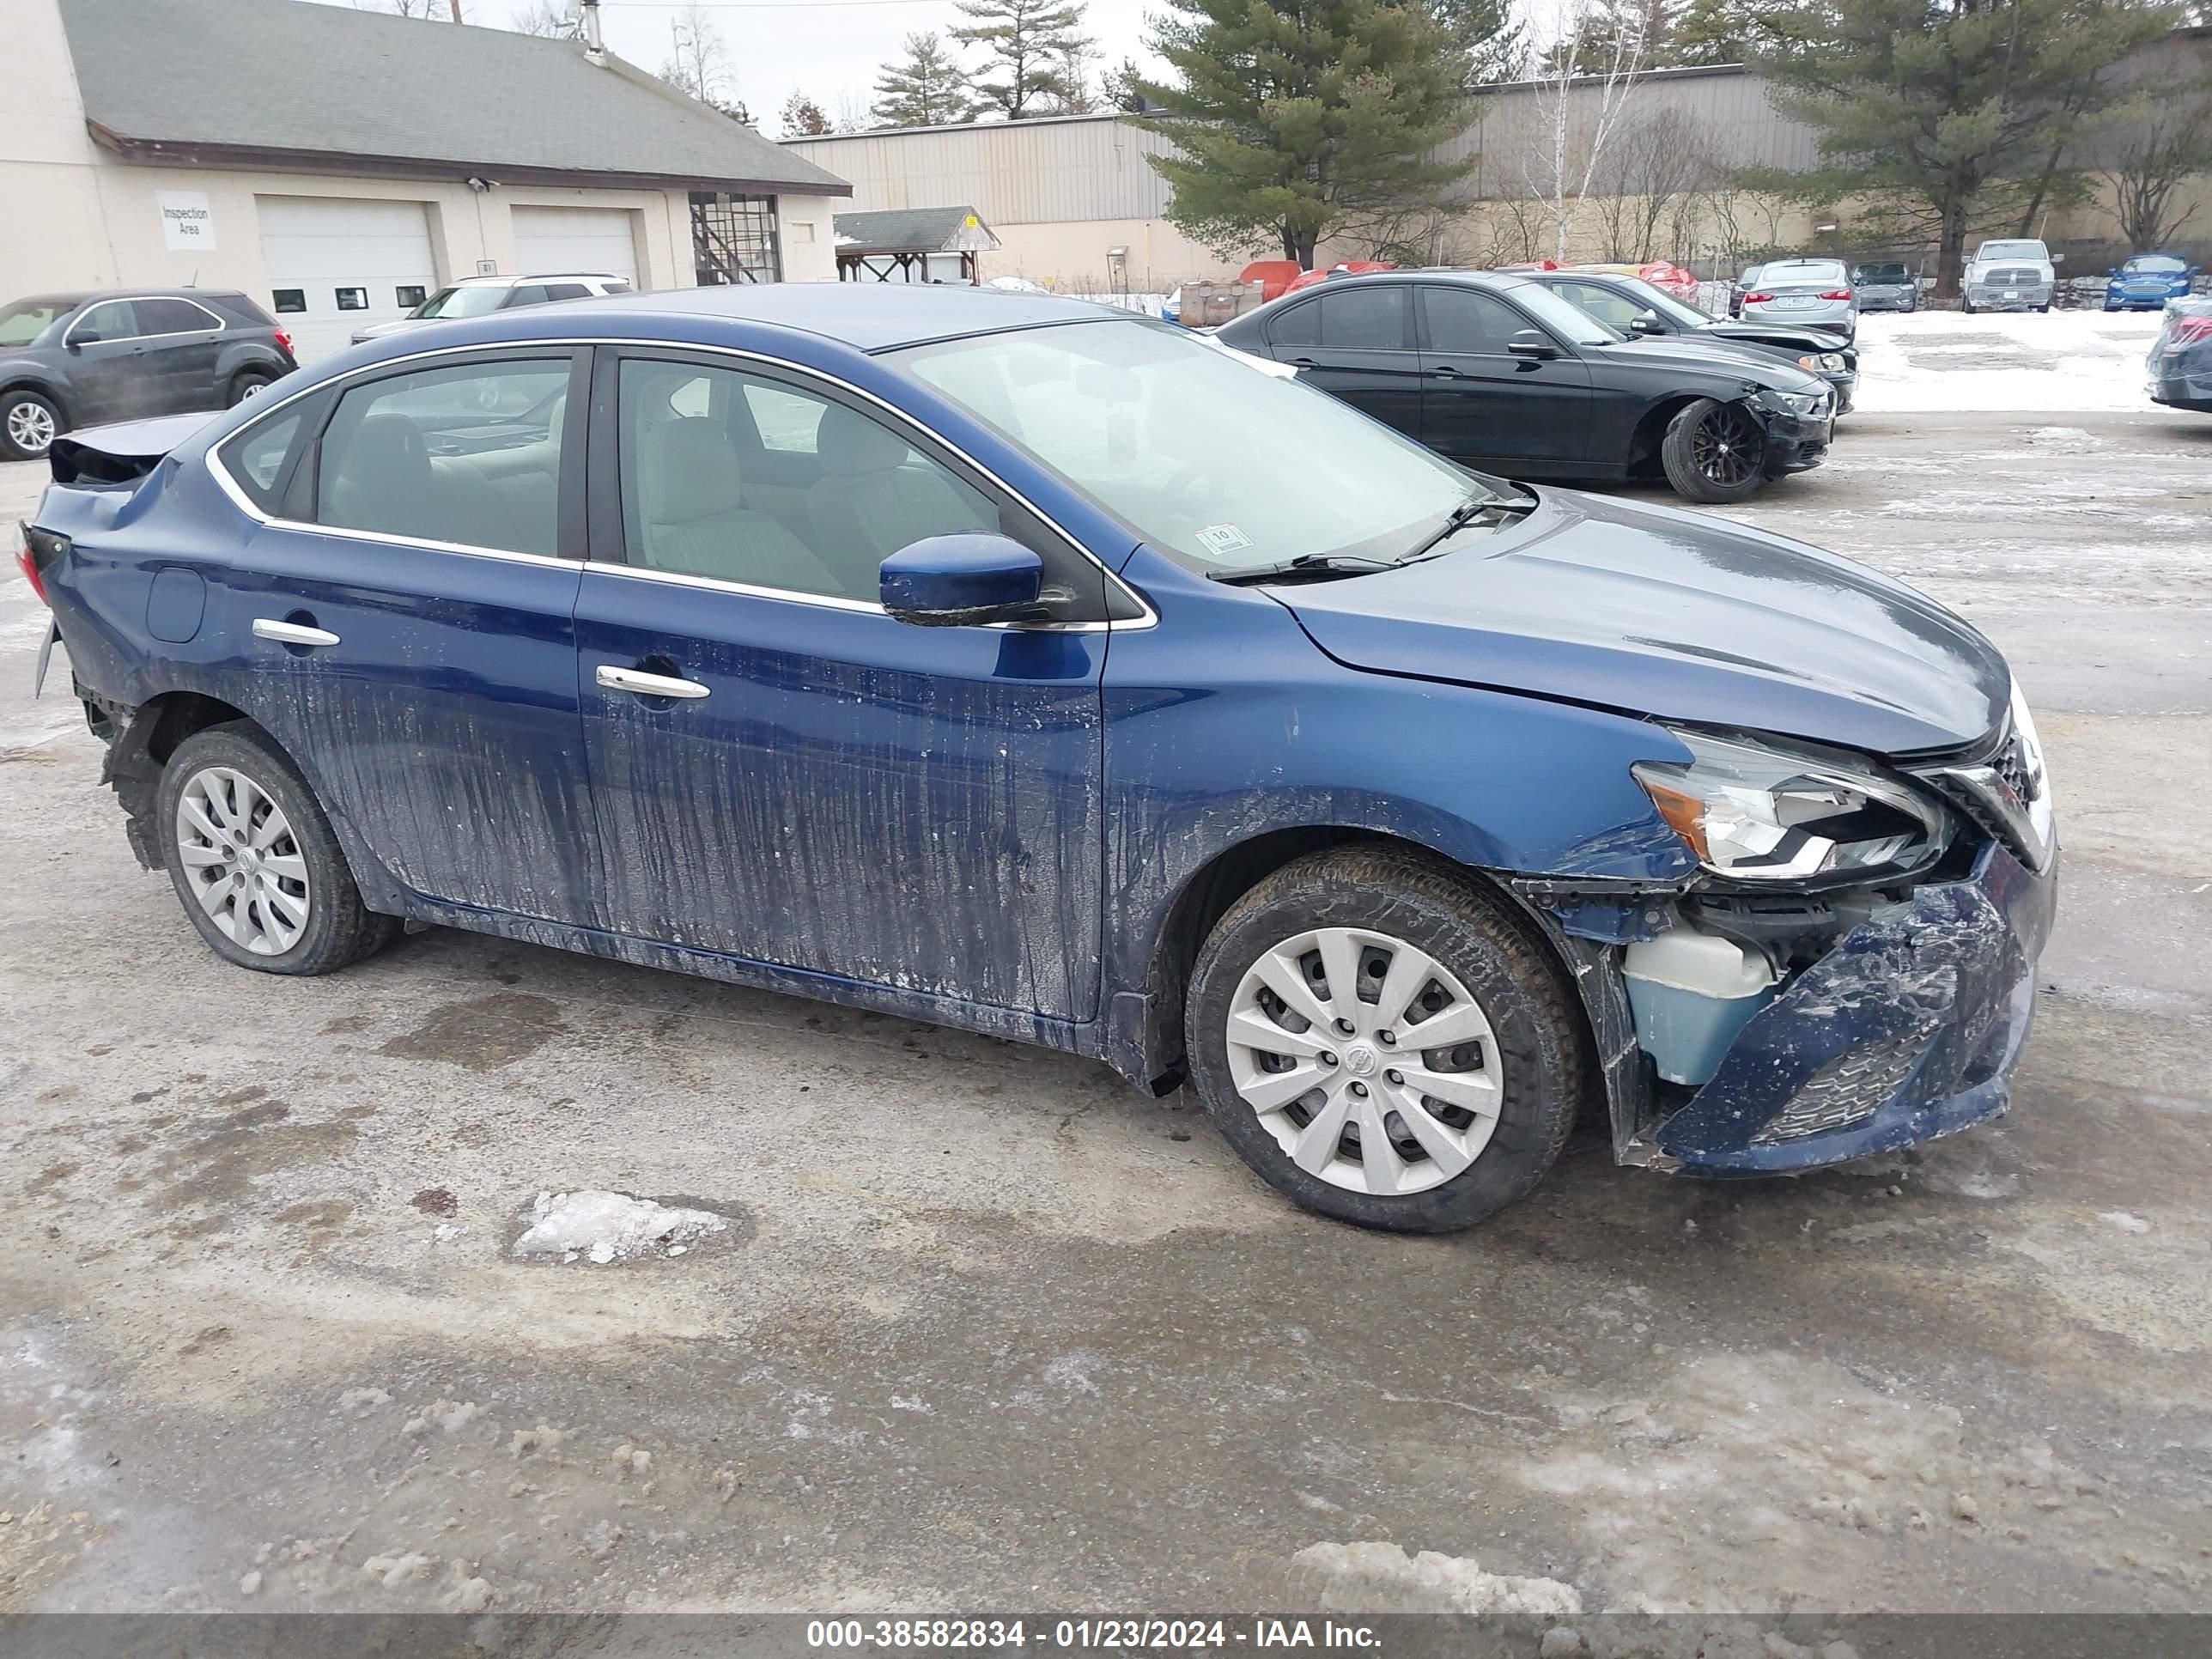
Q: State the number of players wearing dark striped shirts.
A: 0